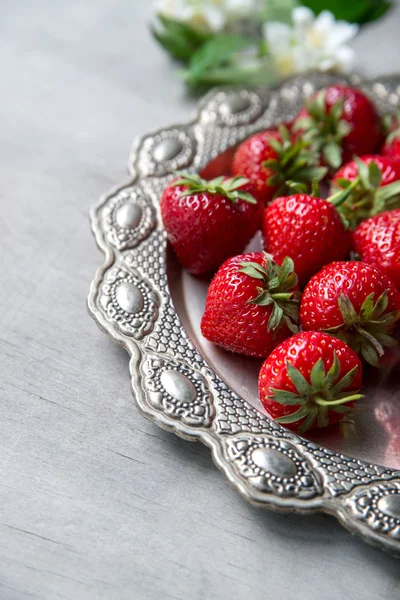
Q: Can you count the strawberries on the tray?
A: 10